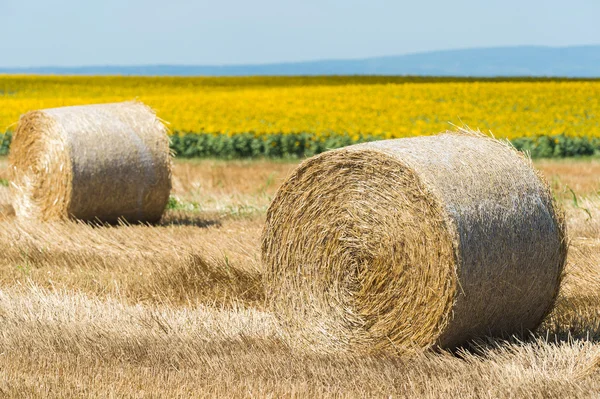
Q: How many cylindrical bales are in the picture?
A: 2